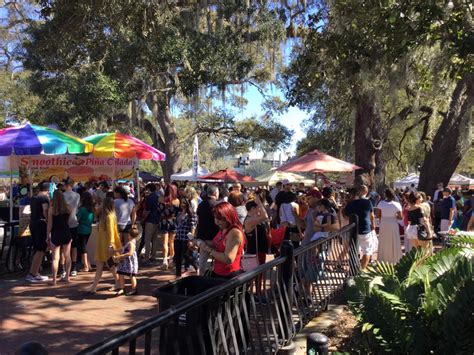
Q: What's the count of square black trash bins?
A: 1